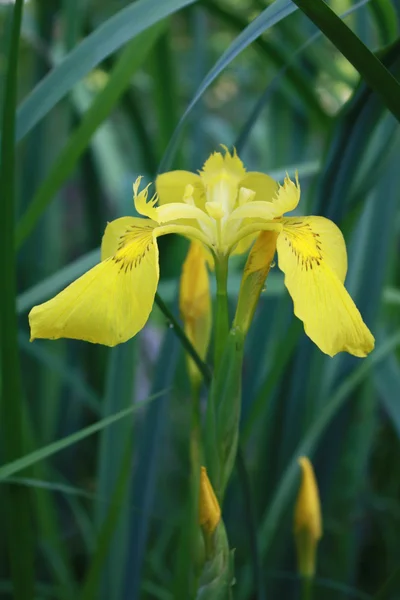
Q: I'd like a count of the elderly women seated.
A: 0